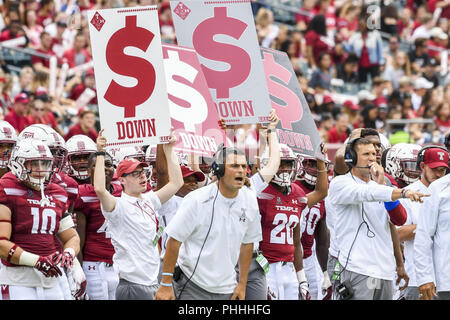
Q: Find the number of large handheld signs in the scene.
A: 4